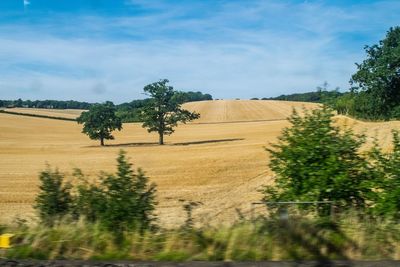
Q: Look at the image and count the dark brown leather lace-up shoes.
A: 0